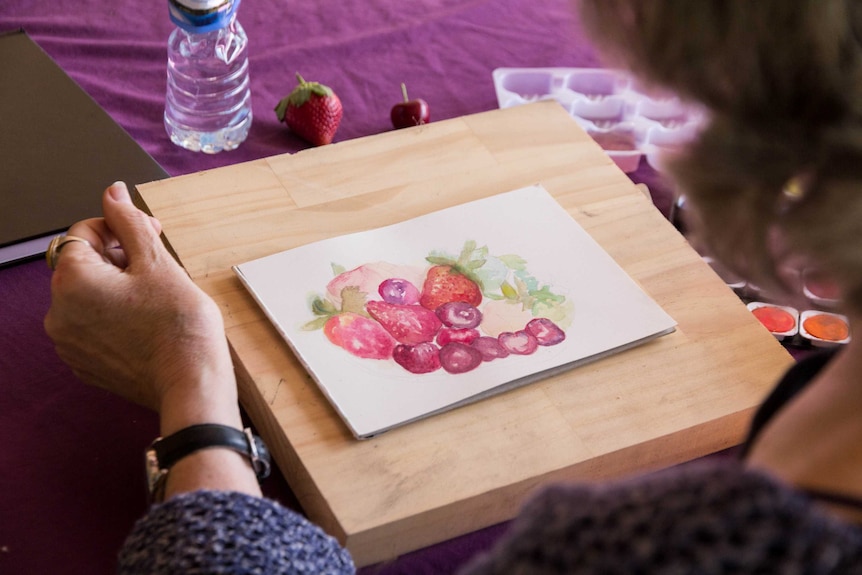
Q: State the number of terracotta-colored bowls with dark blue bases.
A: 0